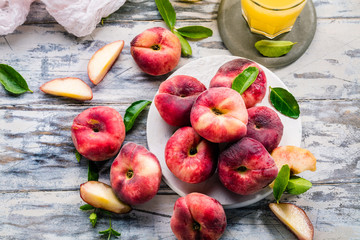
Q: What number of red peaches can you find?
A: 10